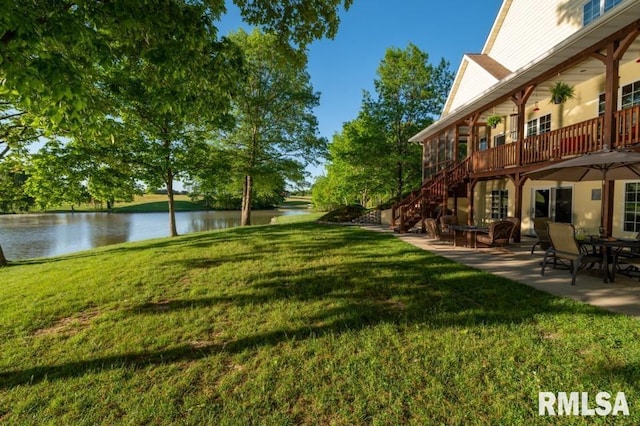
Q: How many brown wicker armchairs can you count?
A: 4